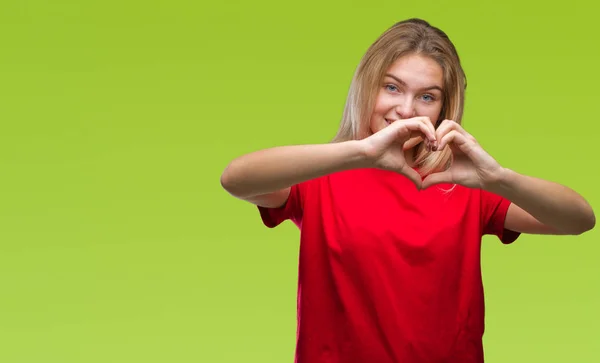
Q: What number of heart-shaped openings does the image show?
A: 1